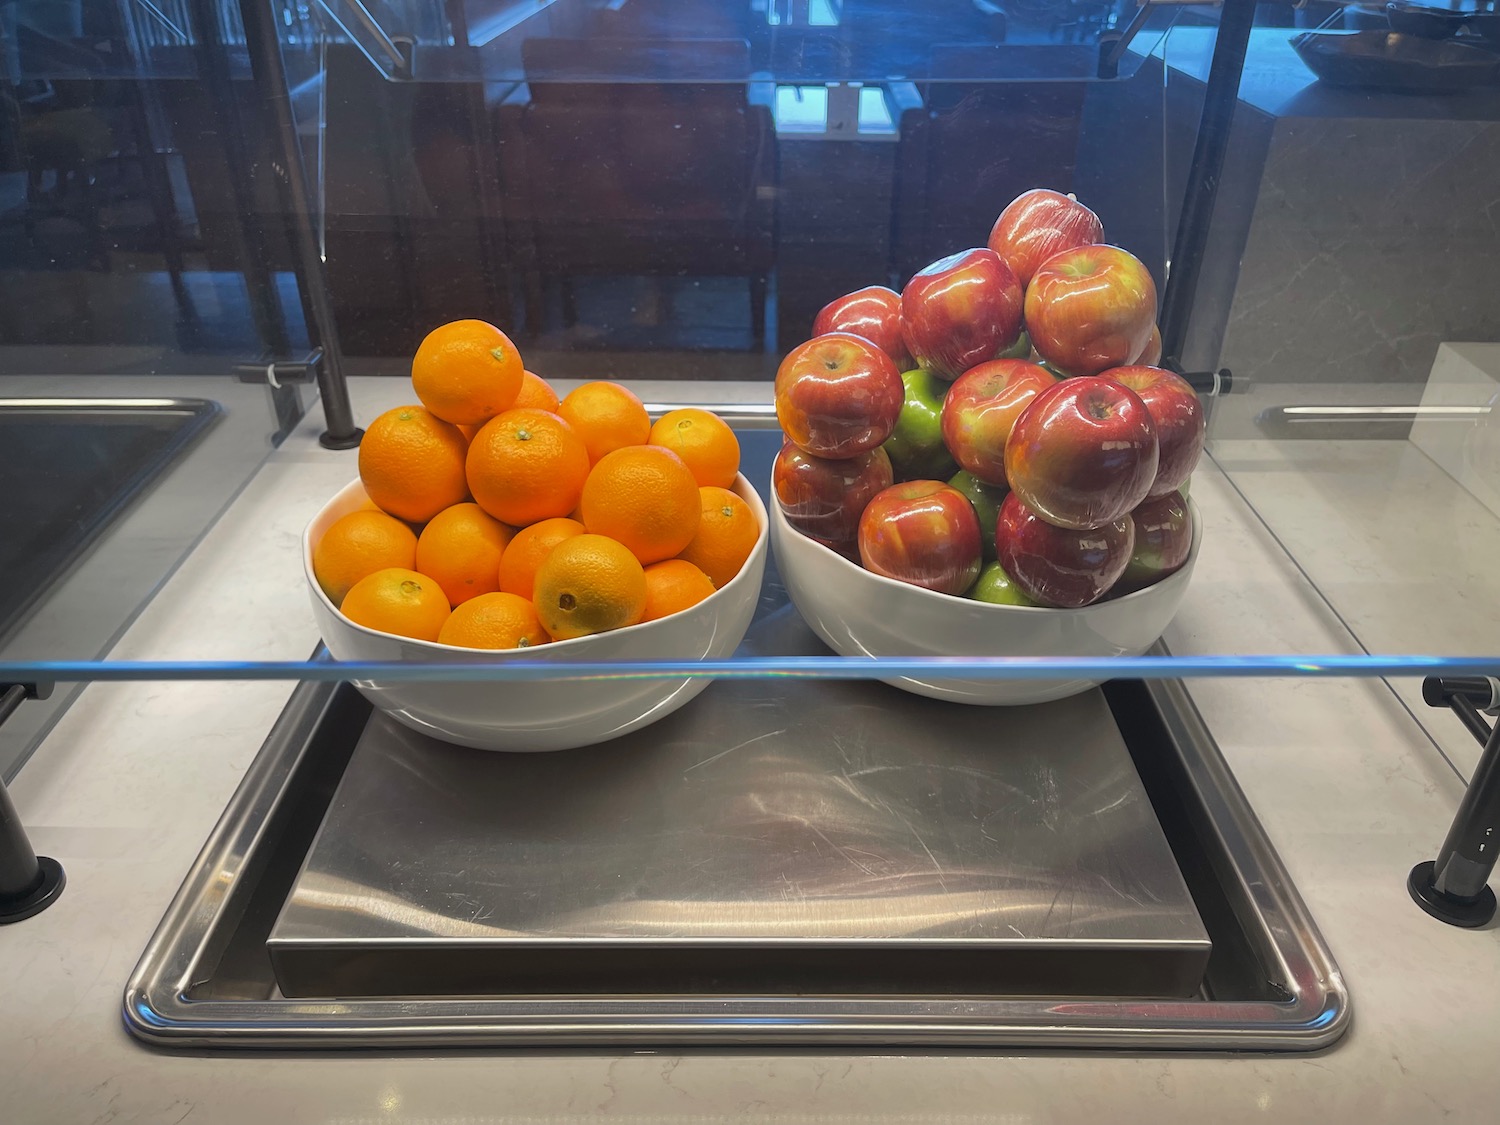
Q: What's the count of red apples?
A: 13